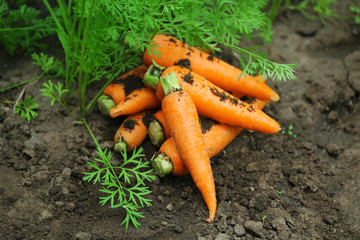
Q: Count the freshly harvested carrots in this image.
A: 8